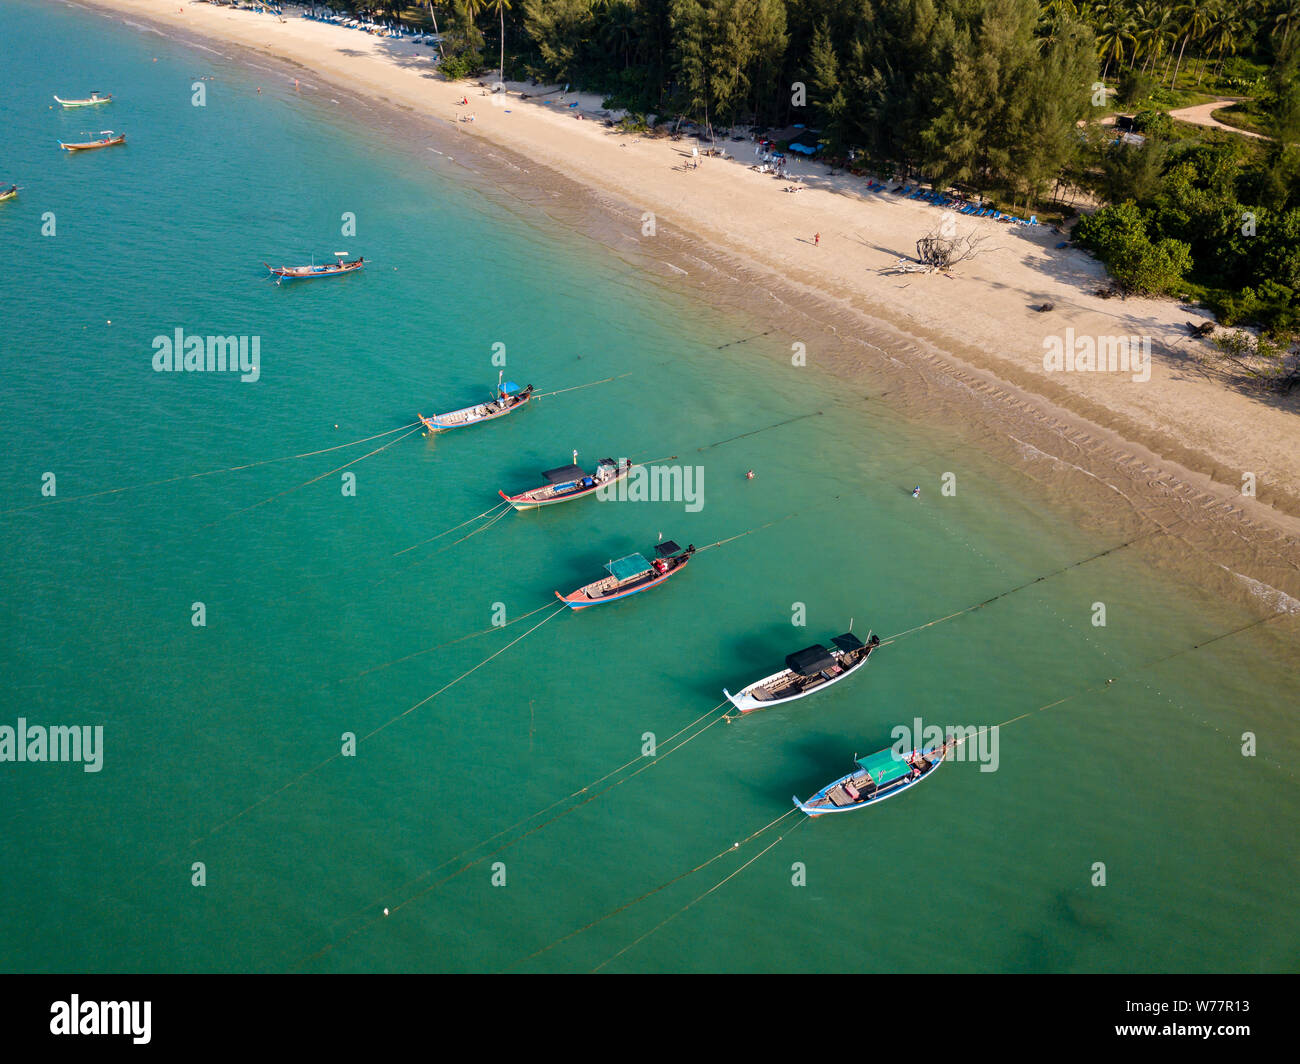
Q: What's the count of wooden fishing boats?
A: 9